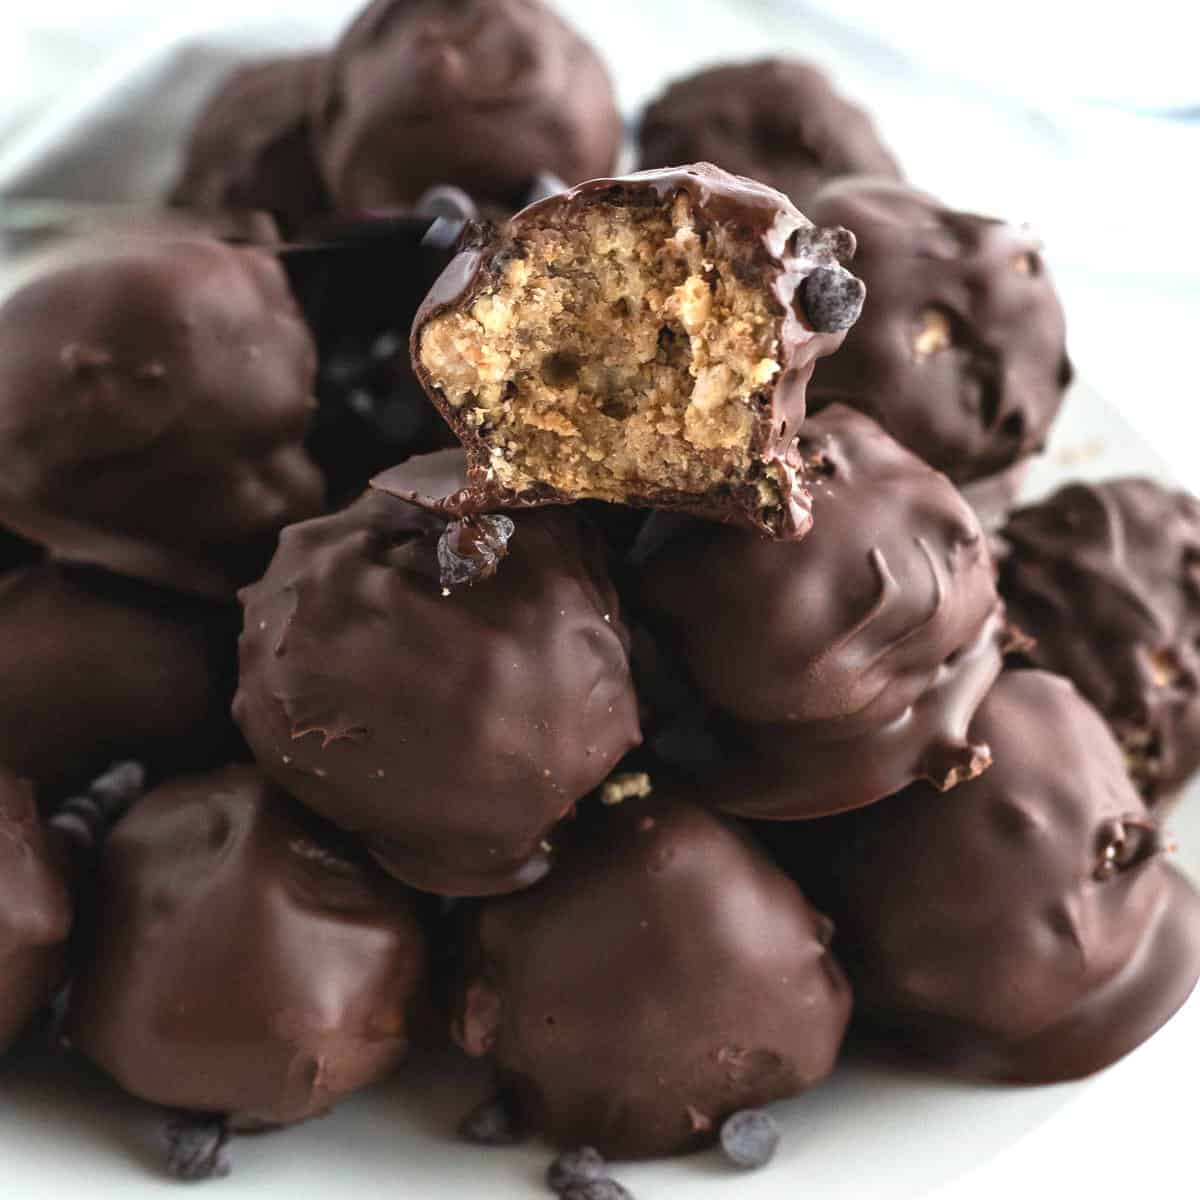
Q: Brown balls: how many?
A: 14